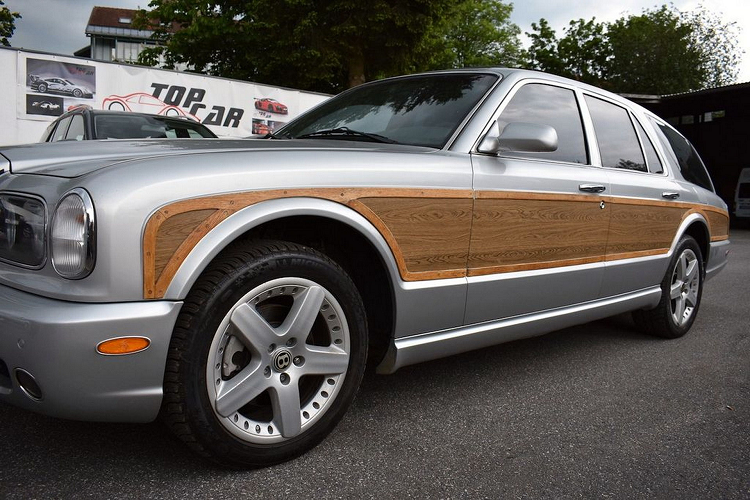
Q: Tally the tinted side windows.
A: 4